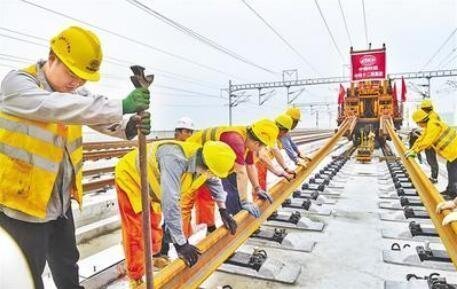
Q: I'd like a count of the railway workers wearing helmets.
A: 8